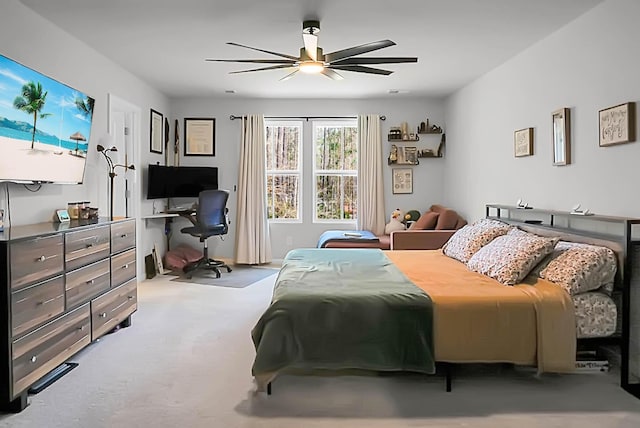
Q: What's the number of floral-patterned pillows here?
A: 3